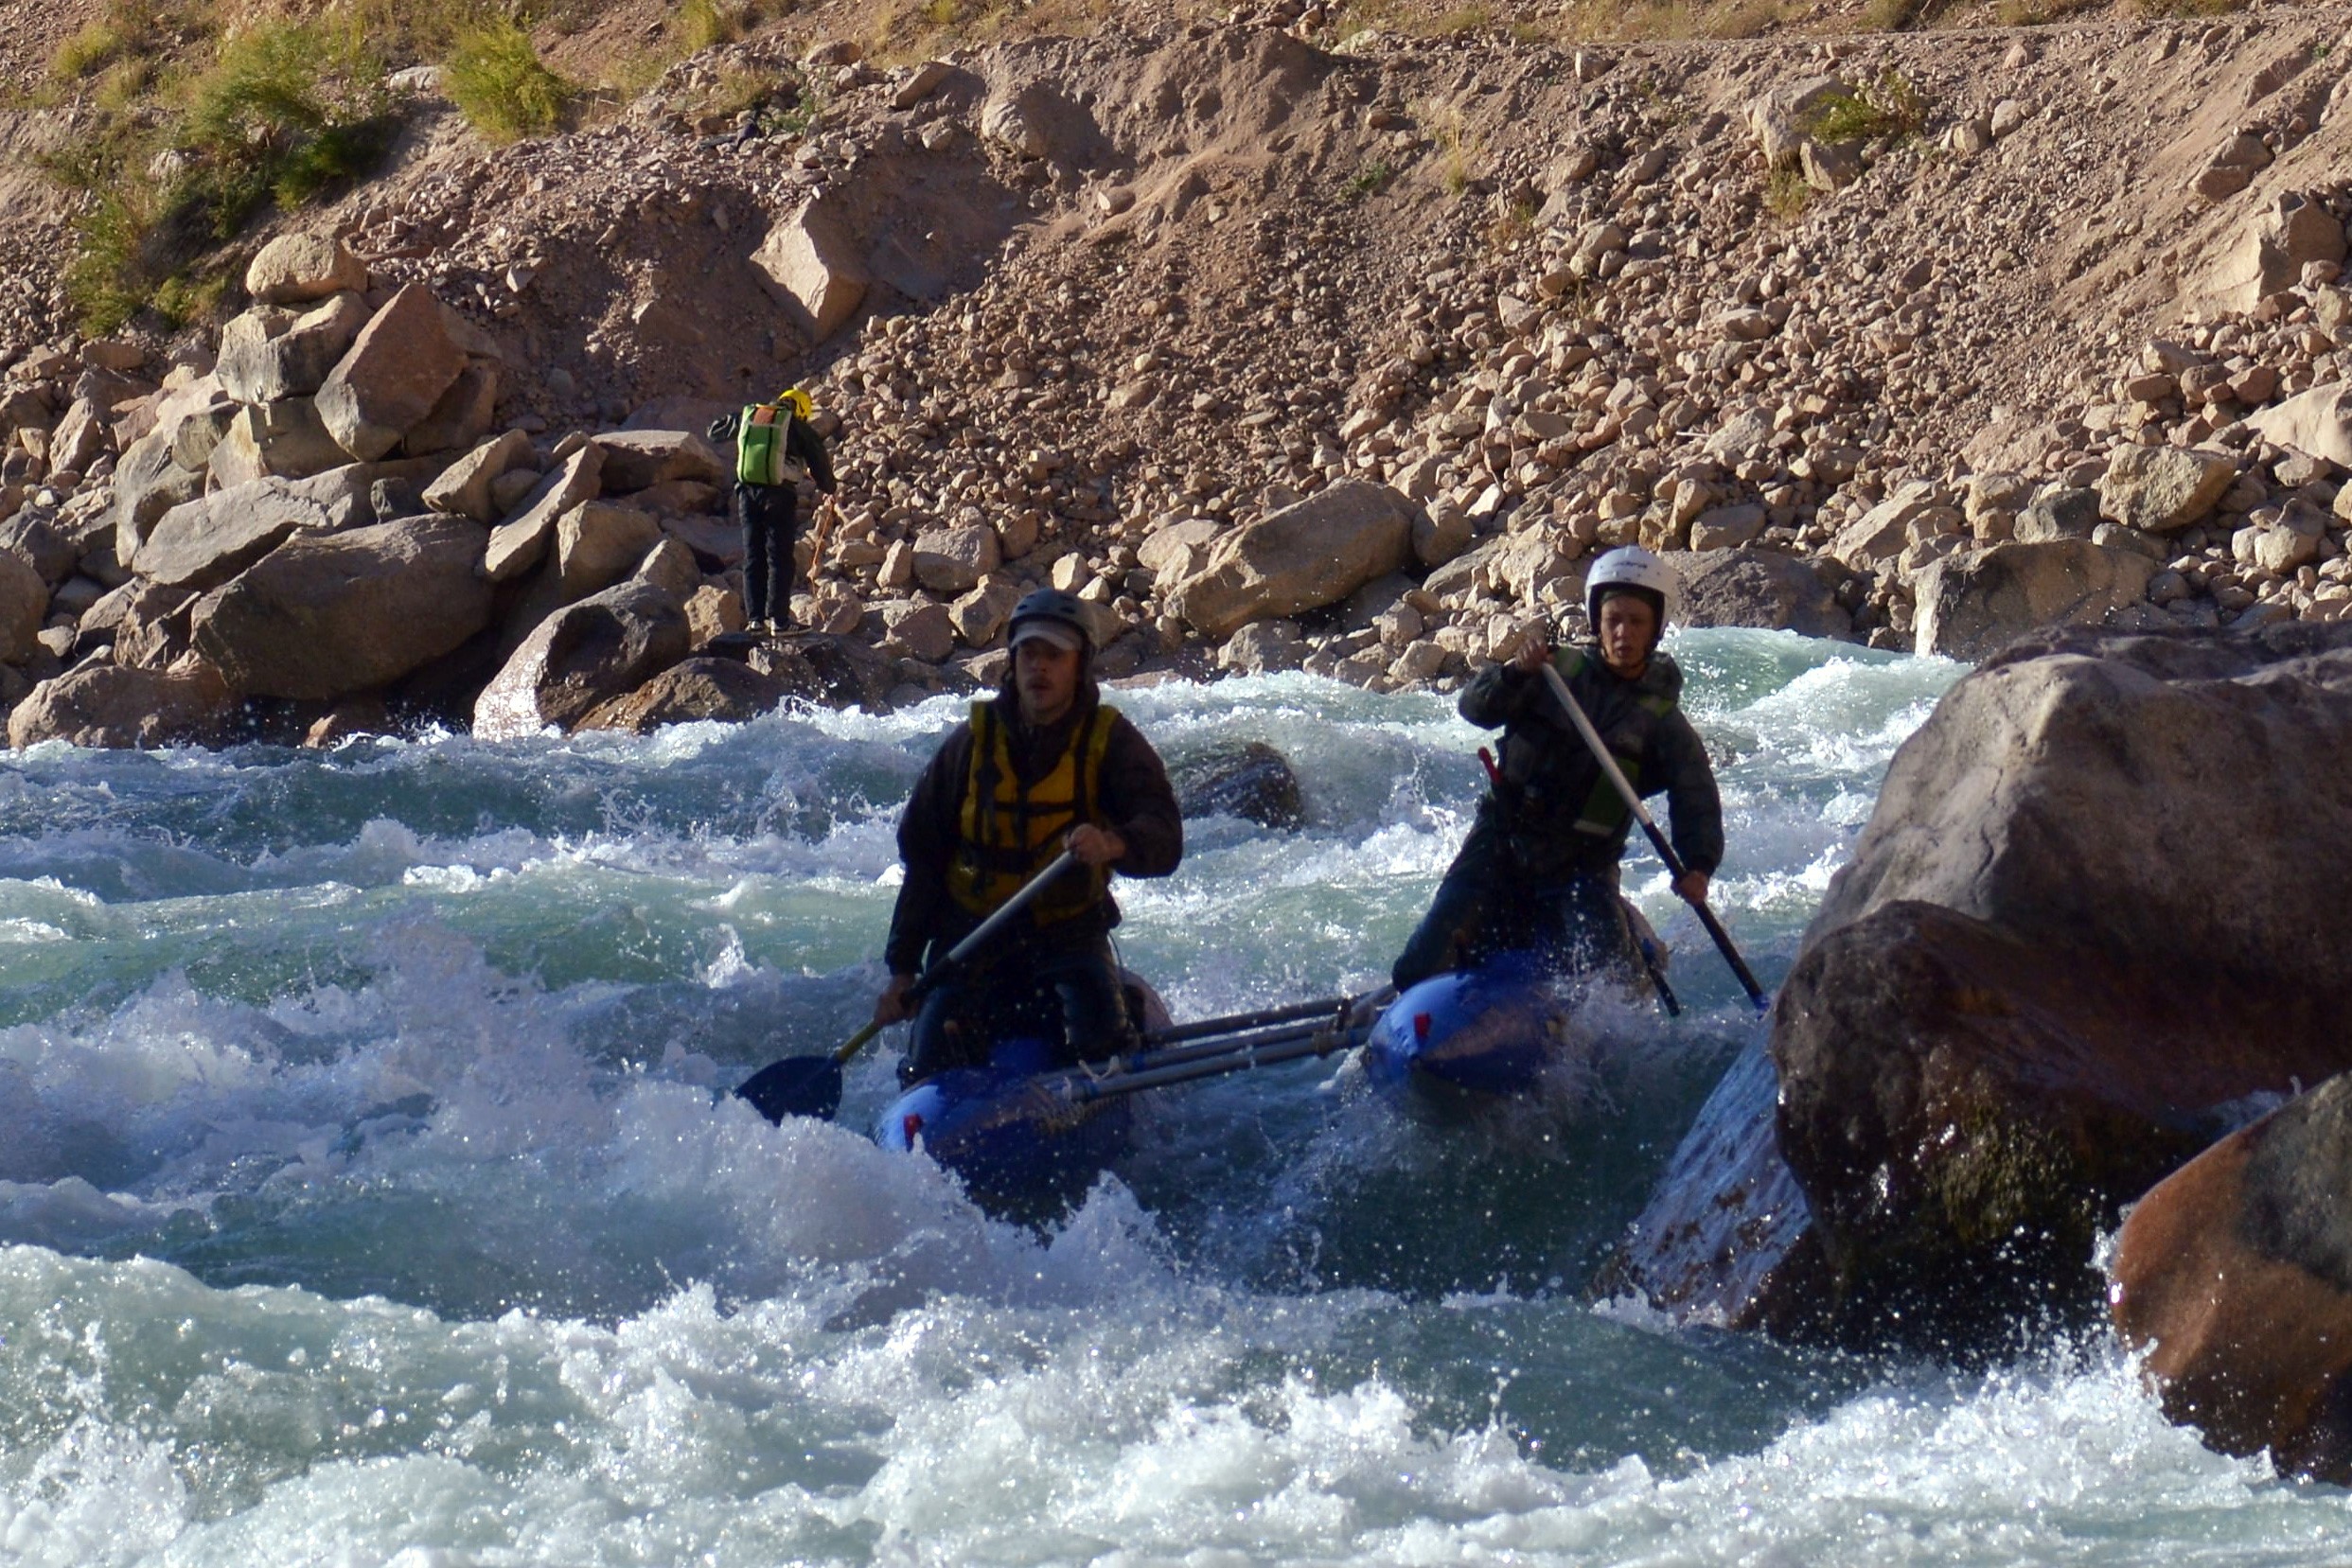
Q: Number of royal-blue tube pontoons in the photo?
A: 2